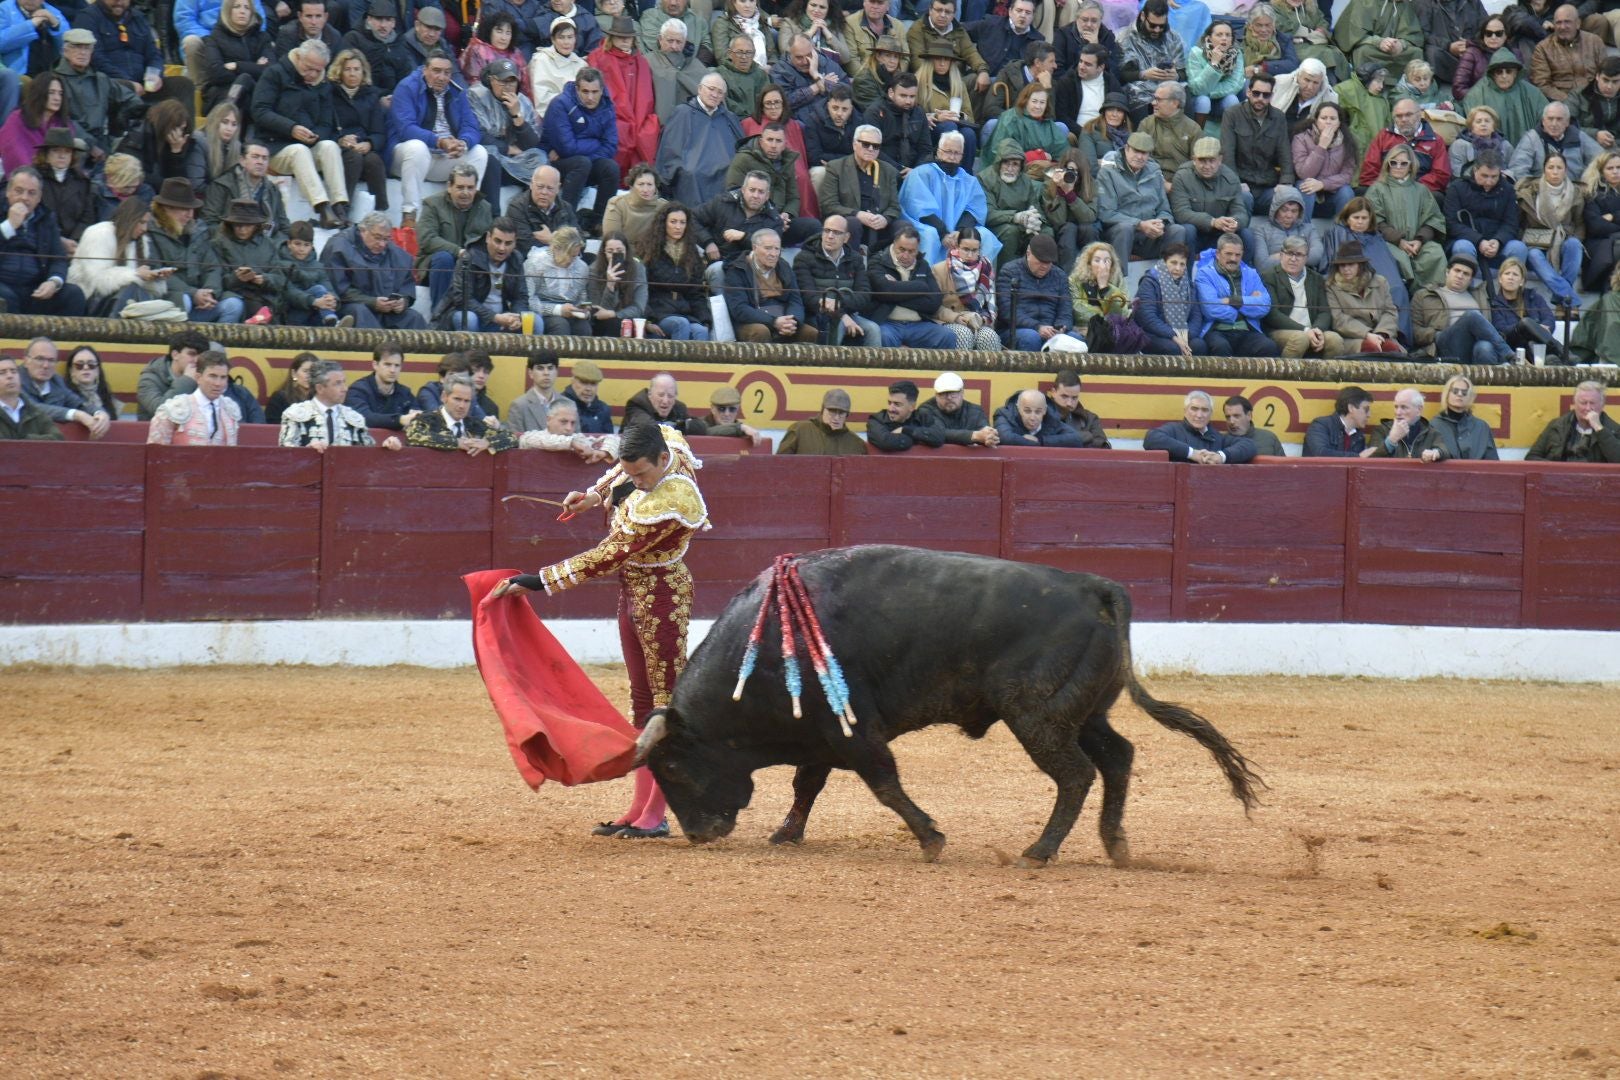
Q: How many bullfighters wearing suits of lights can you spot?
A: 5